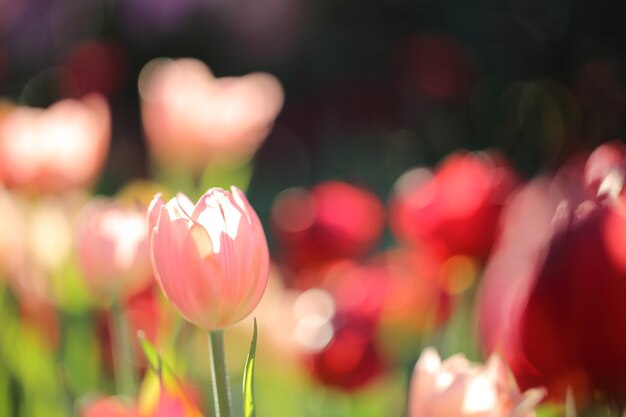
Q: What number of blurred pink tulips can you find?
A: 4